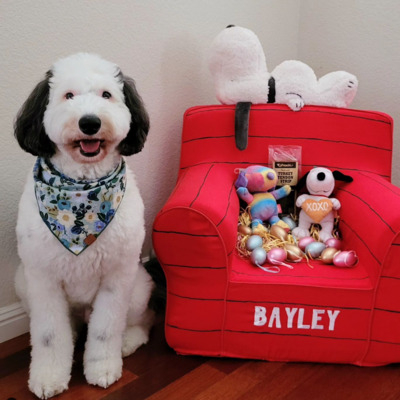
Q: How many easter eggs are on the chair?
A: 12